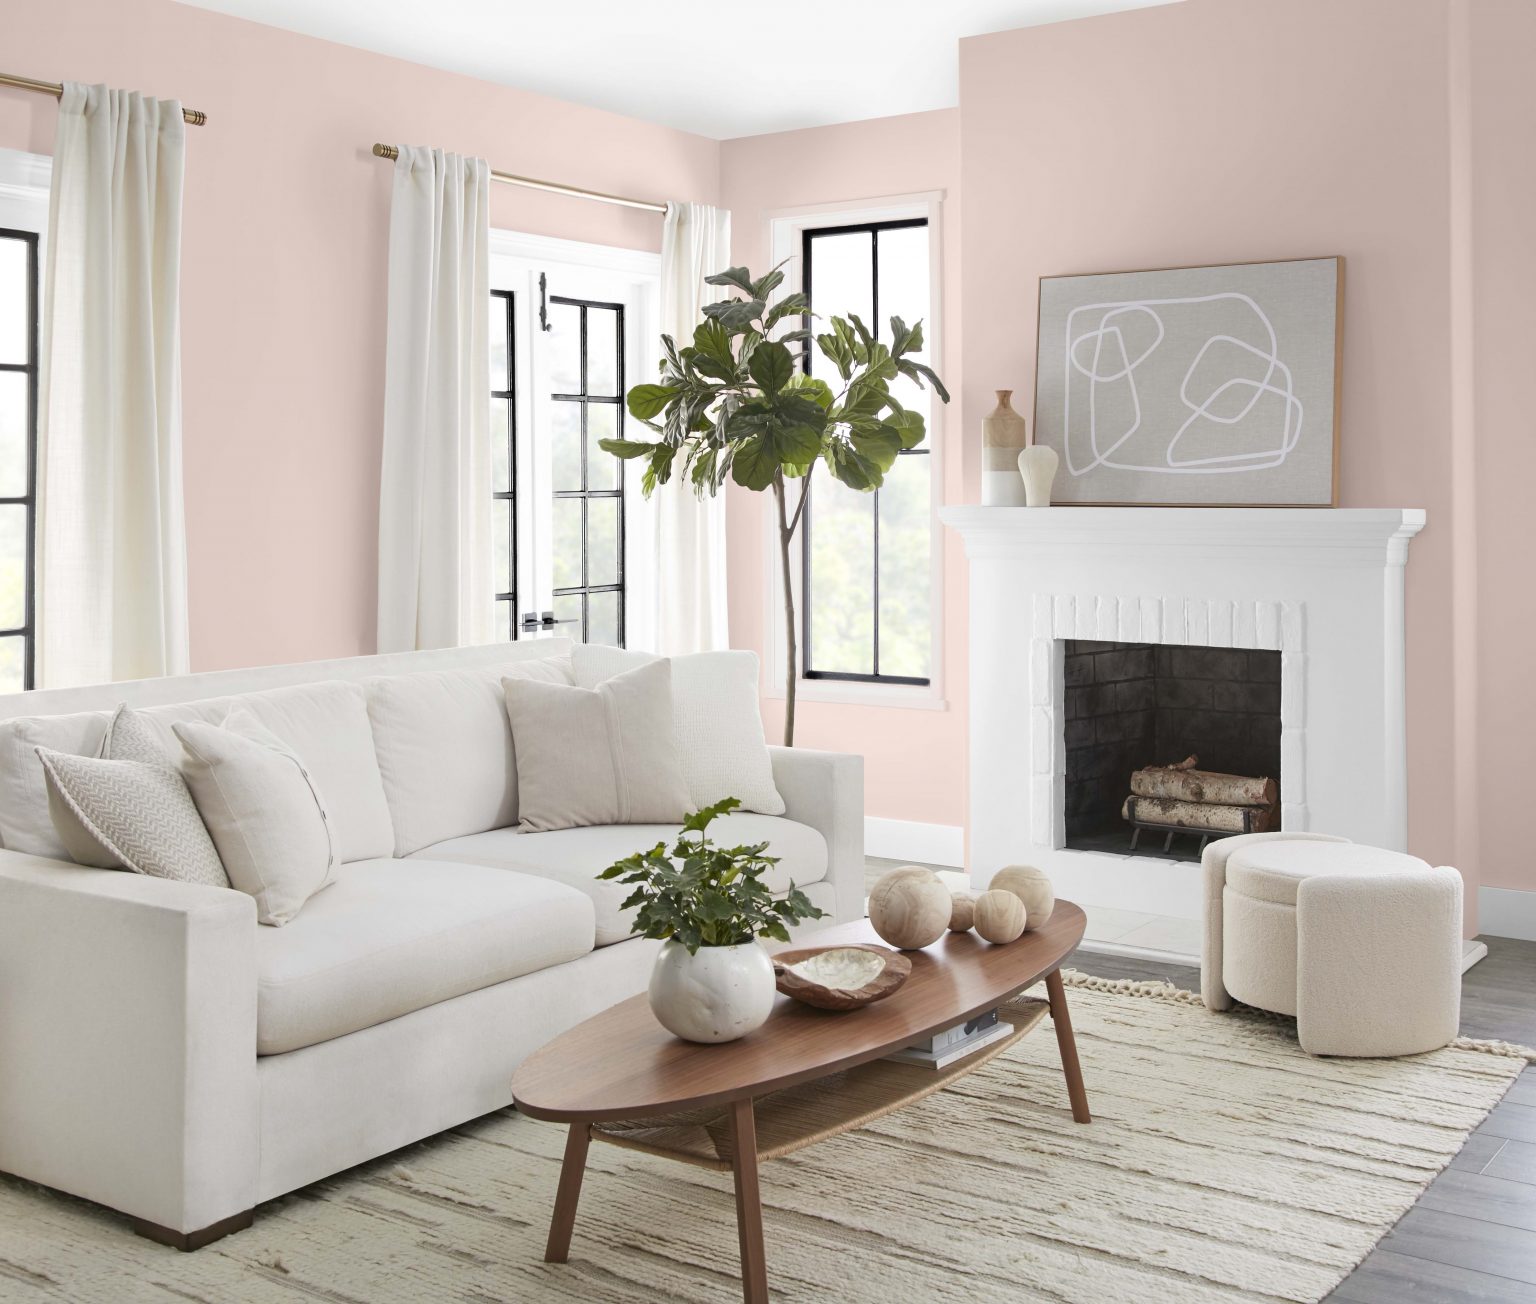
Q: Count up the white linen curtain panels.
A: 3